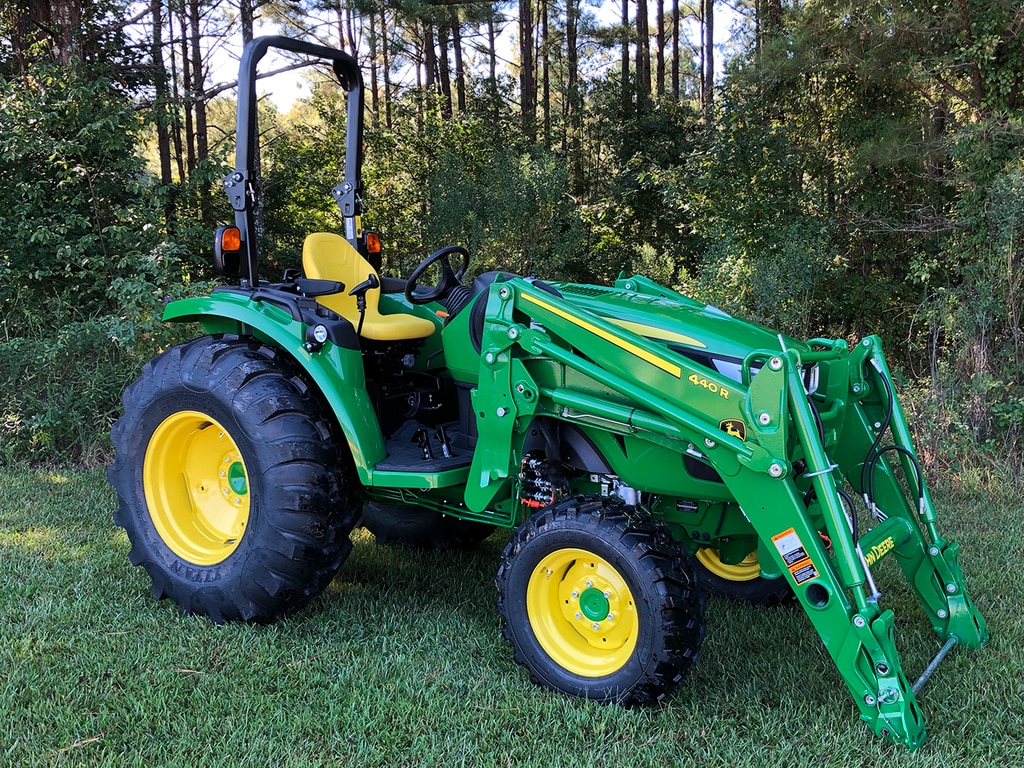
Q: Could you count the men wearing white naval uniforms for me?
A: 0